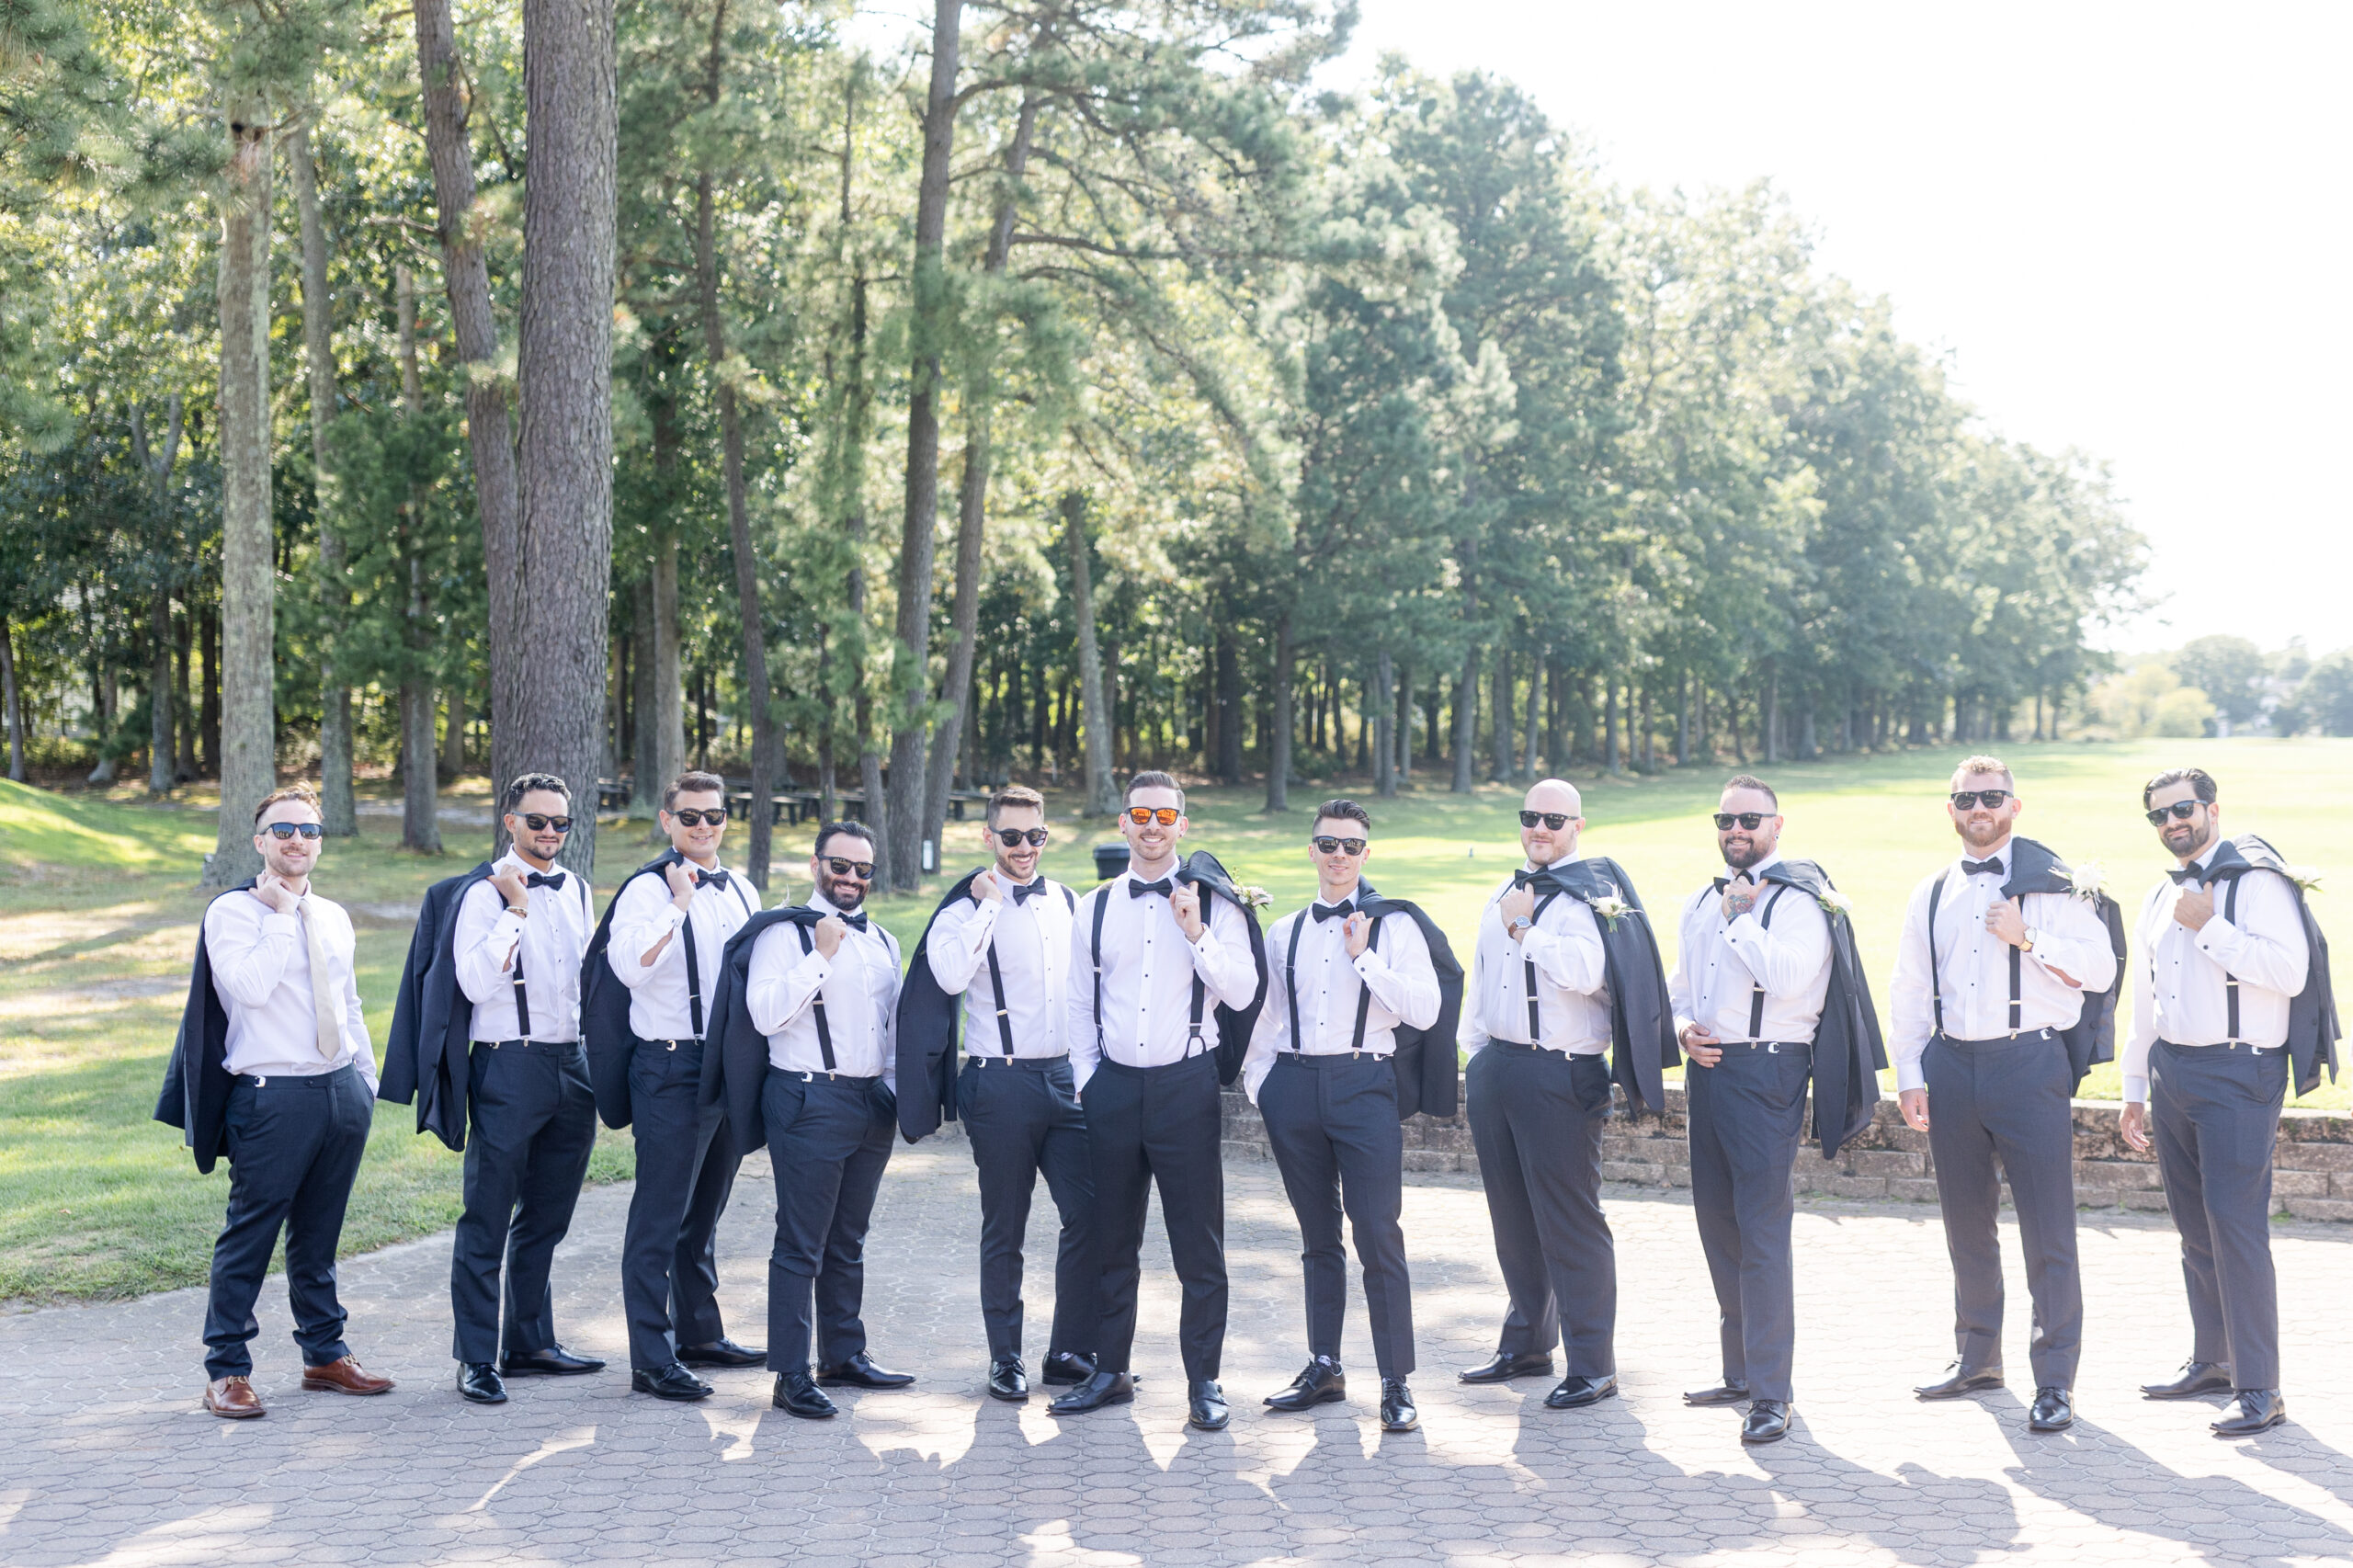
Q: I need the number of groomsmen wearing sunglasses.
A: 11